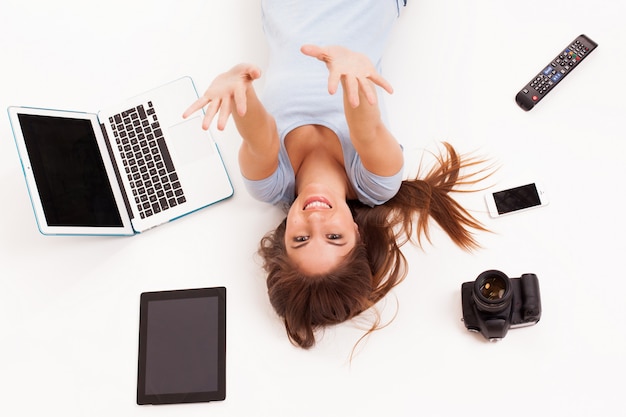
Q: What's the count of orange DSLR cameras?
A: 0